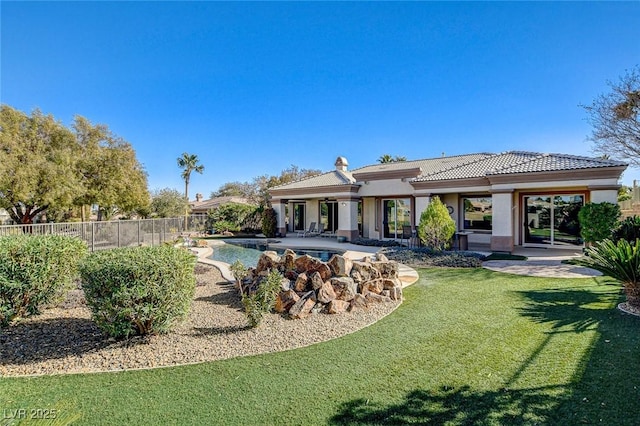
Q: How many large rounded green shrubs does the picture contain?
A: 2